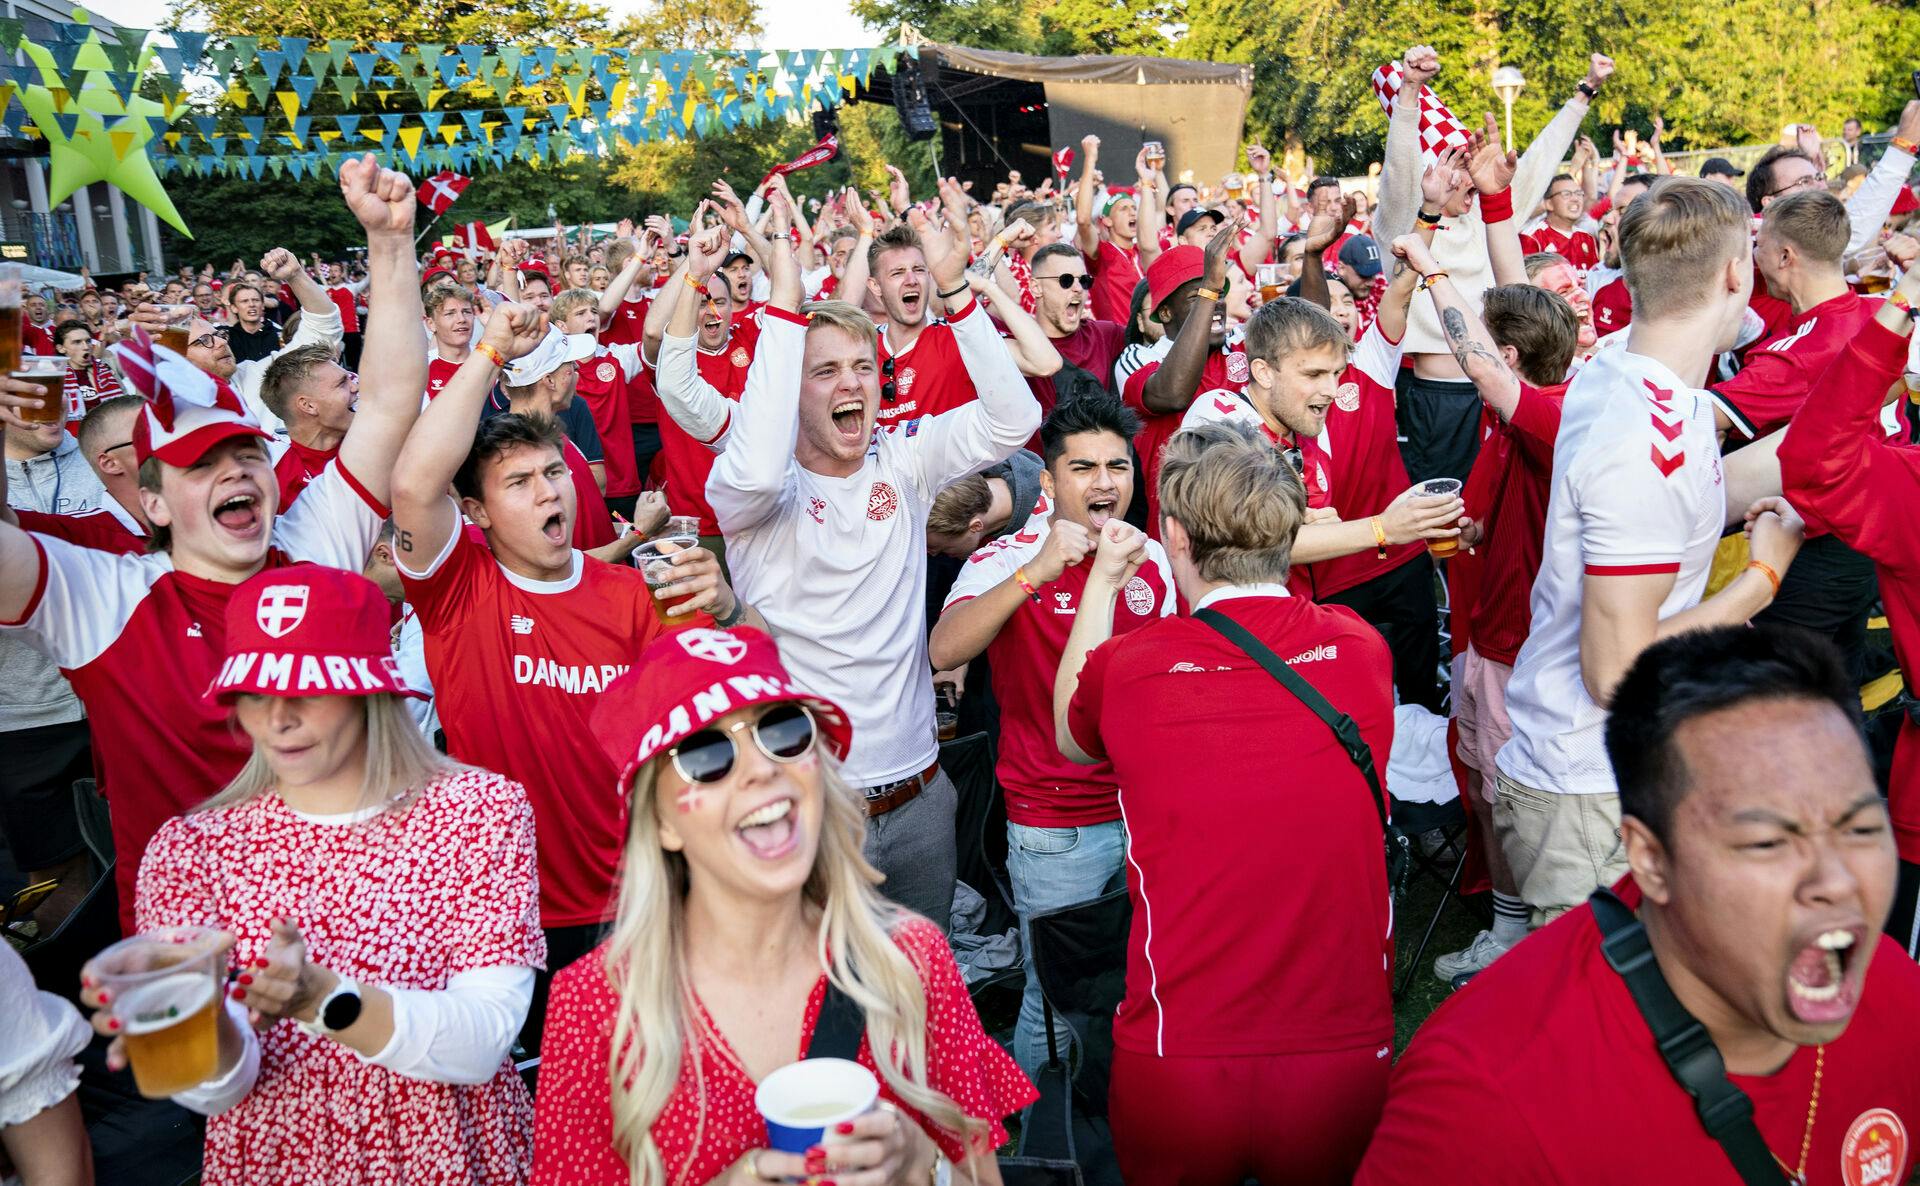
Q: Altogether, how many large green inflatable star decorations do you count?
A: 1